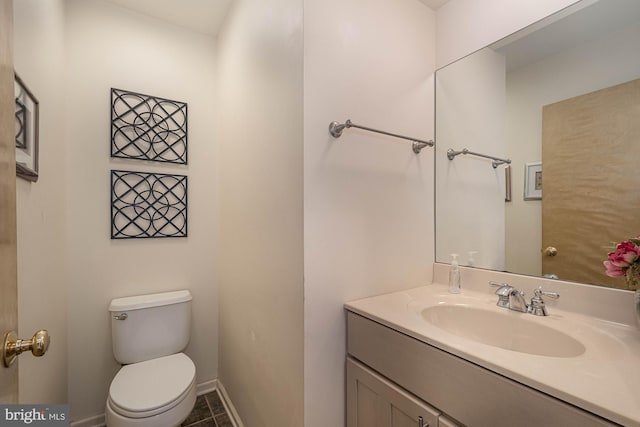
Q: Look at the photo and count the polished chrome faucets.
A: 1